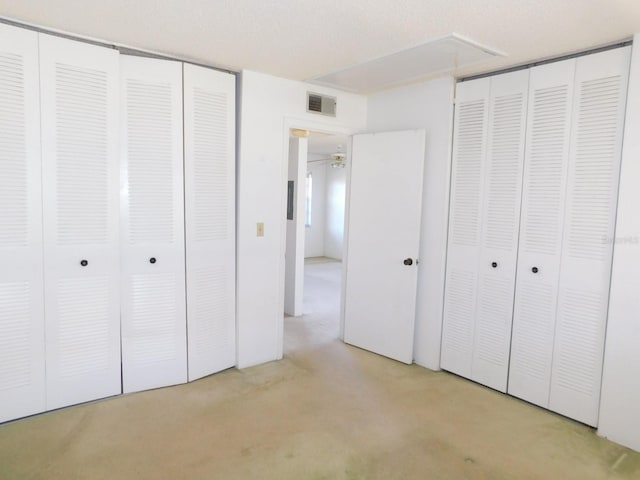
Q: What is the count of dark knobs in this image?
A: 5